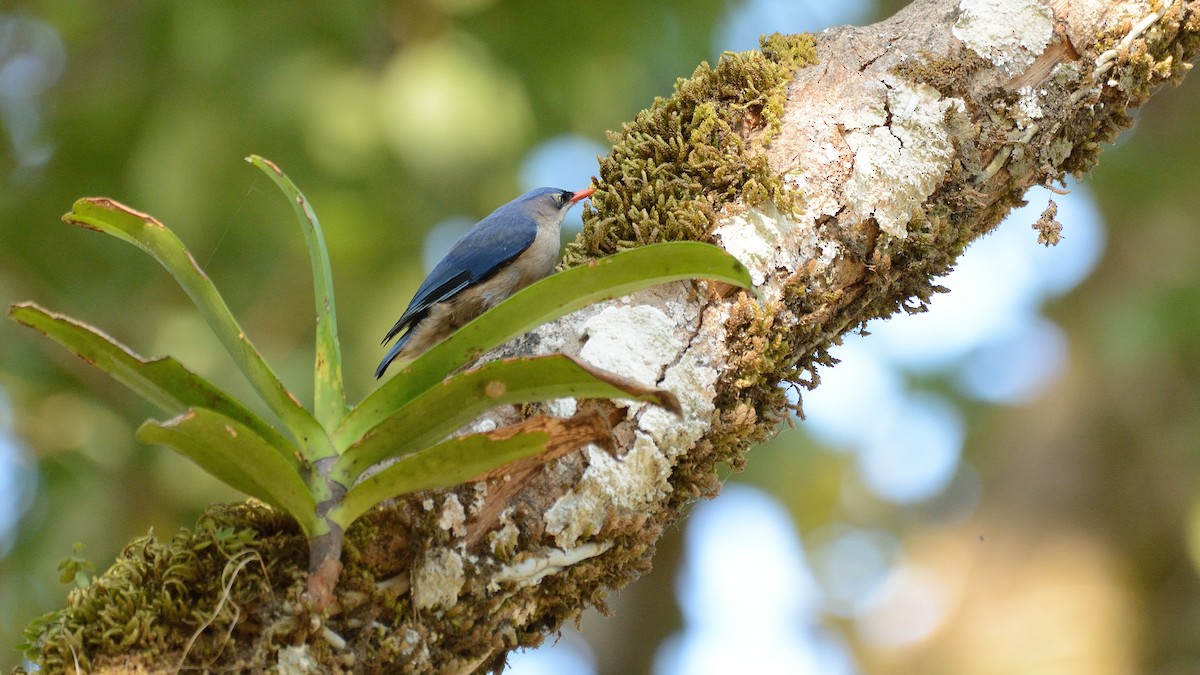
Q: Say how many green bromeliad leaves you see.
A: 7